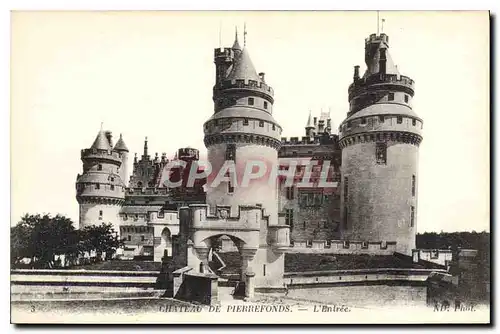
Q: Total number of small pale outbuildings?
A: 1